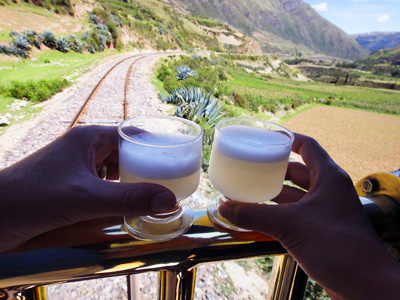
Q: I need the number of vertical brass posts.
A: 3